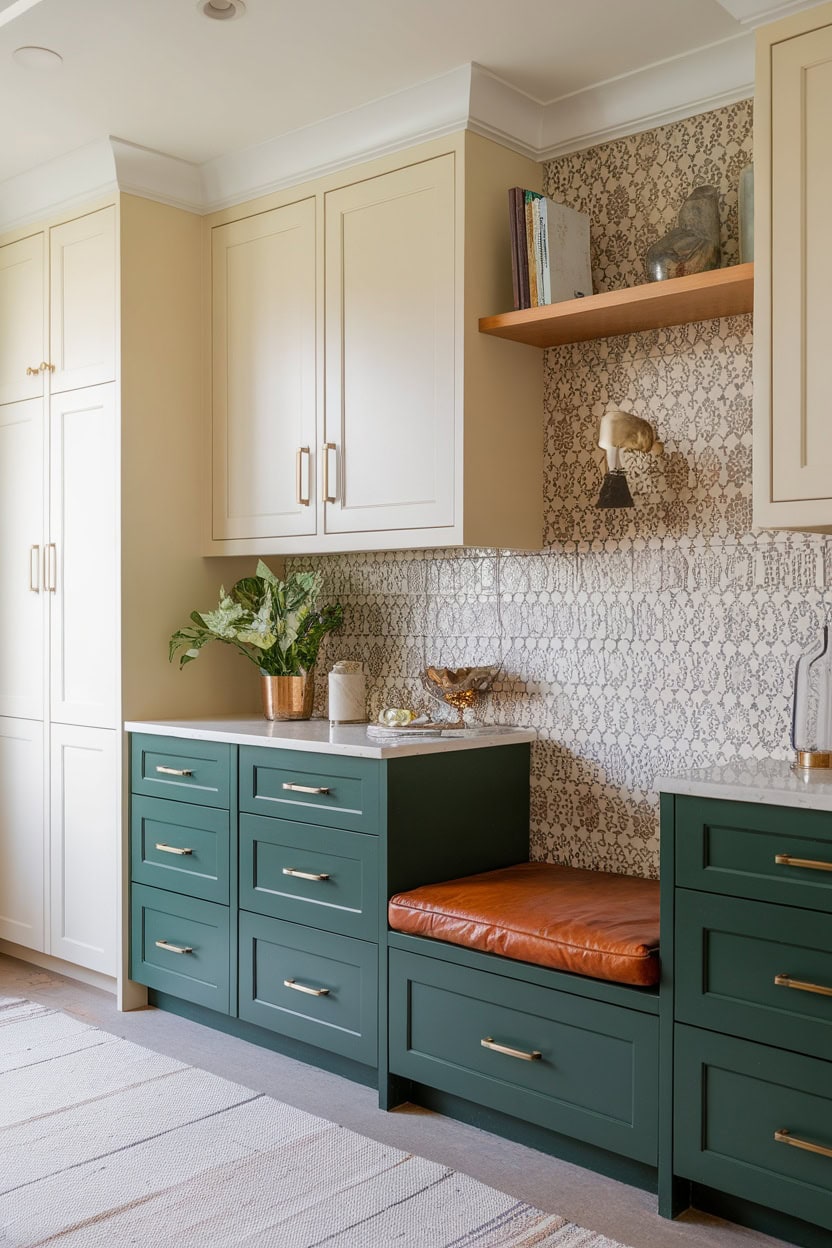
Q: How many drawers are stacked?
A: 9